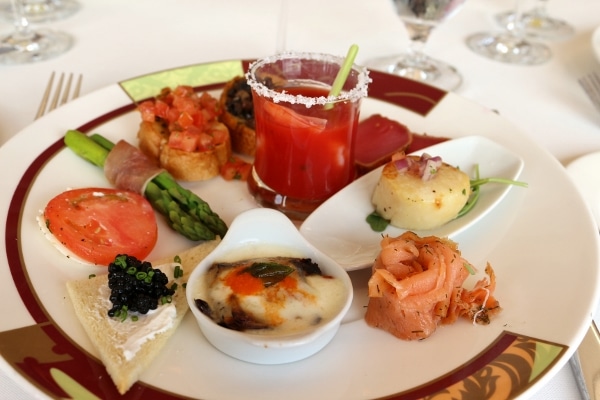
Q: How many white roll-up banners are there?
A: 0